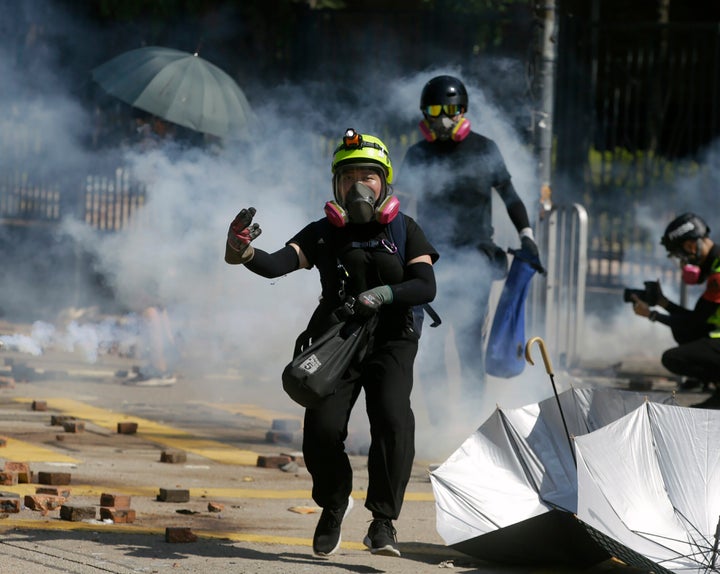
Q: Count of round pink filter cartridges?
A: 5